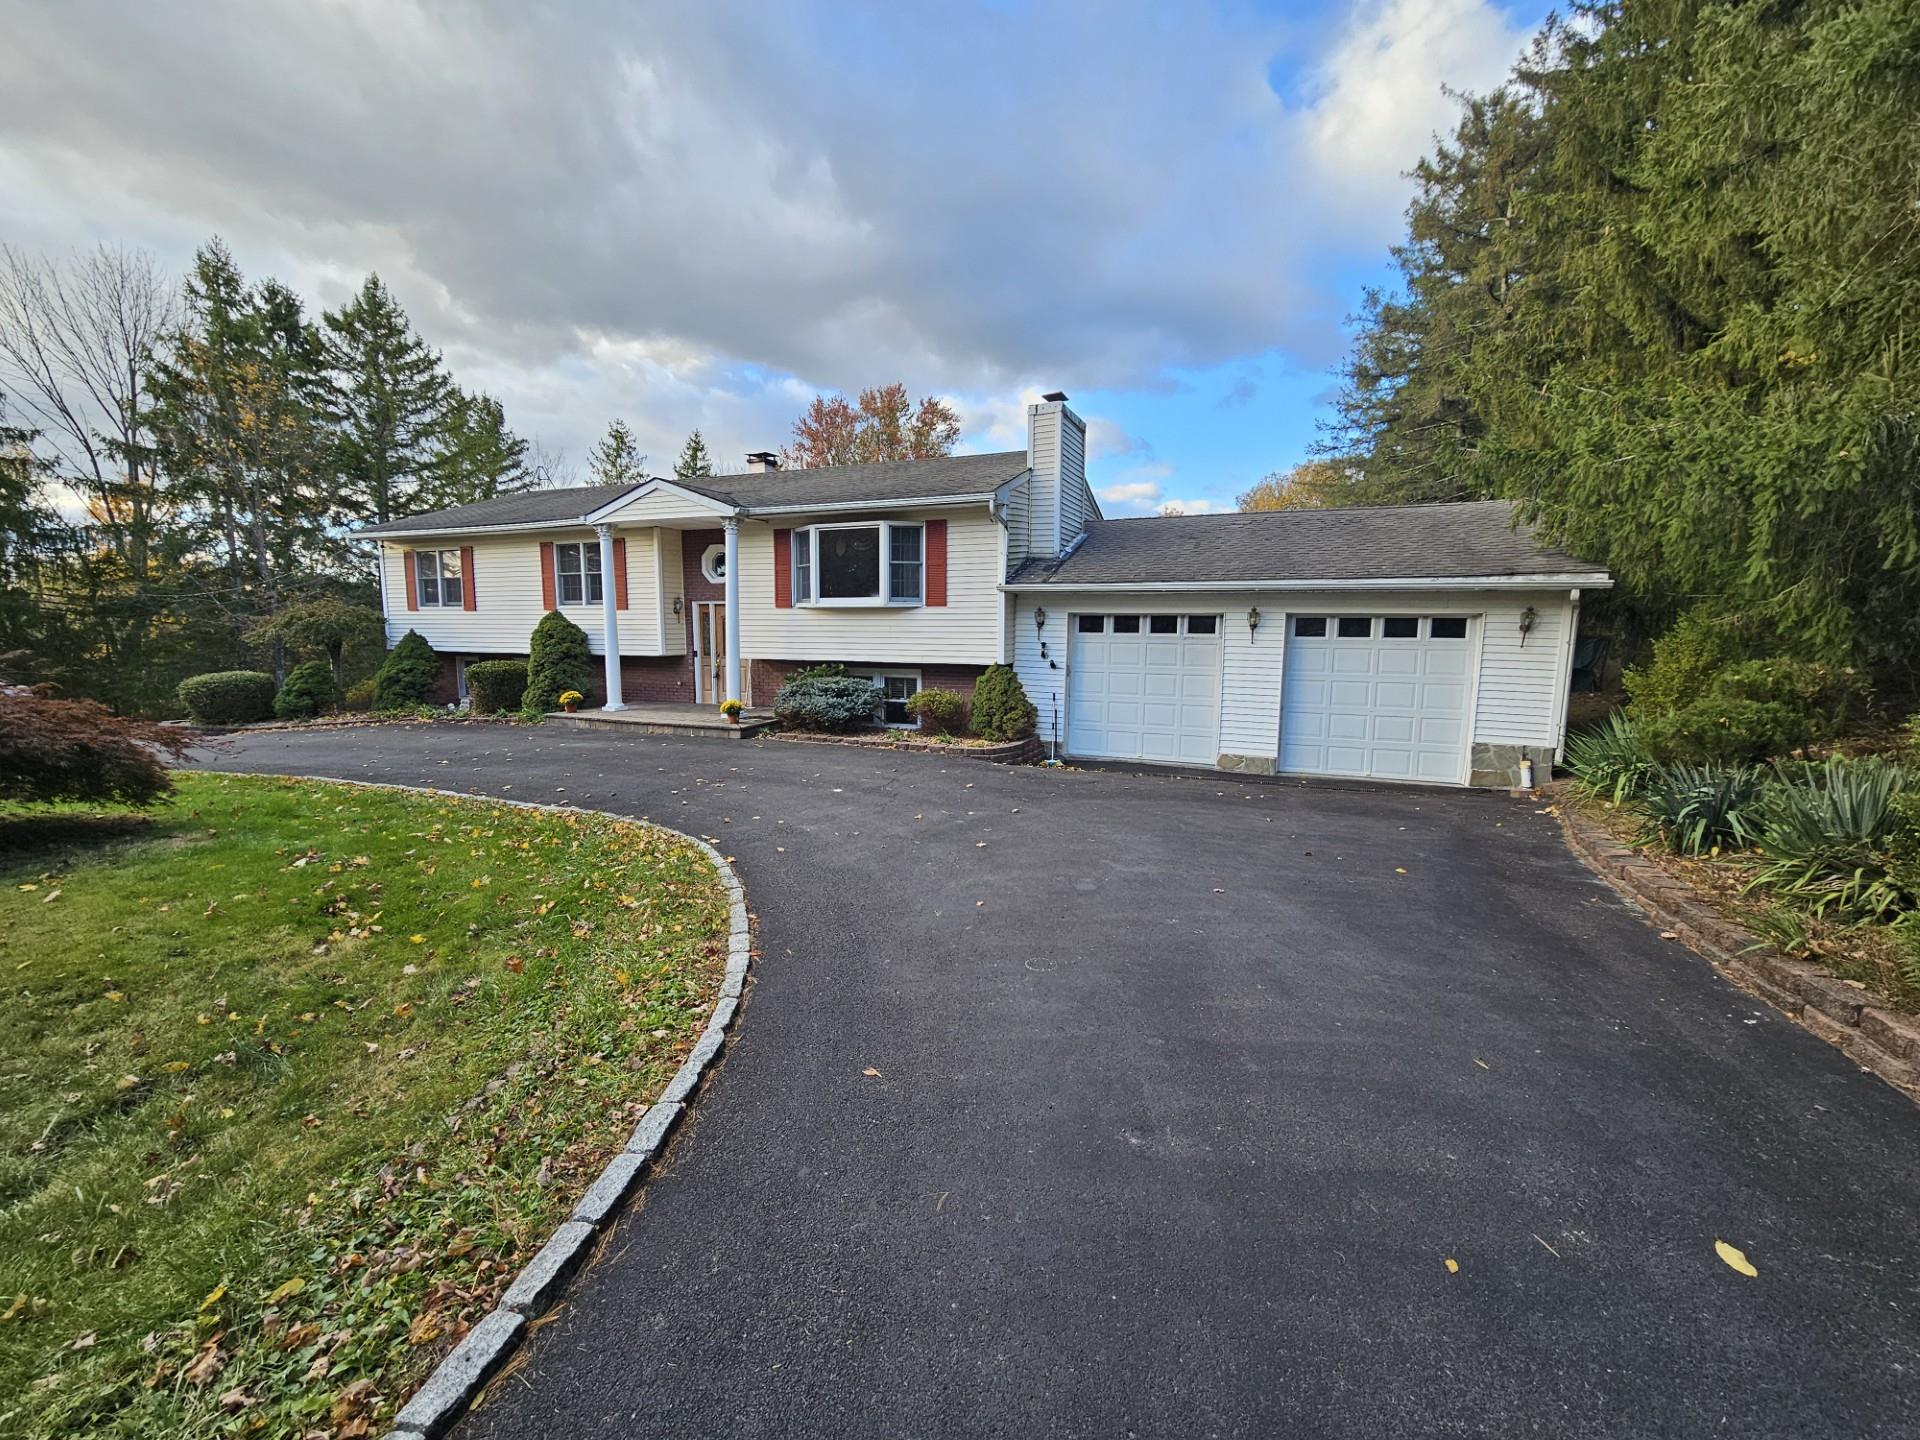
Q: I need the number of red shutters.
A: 6